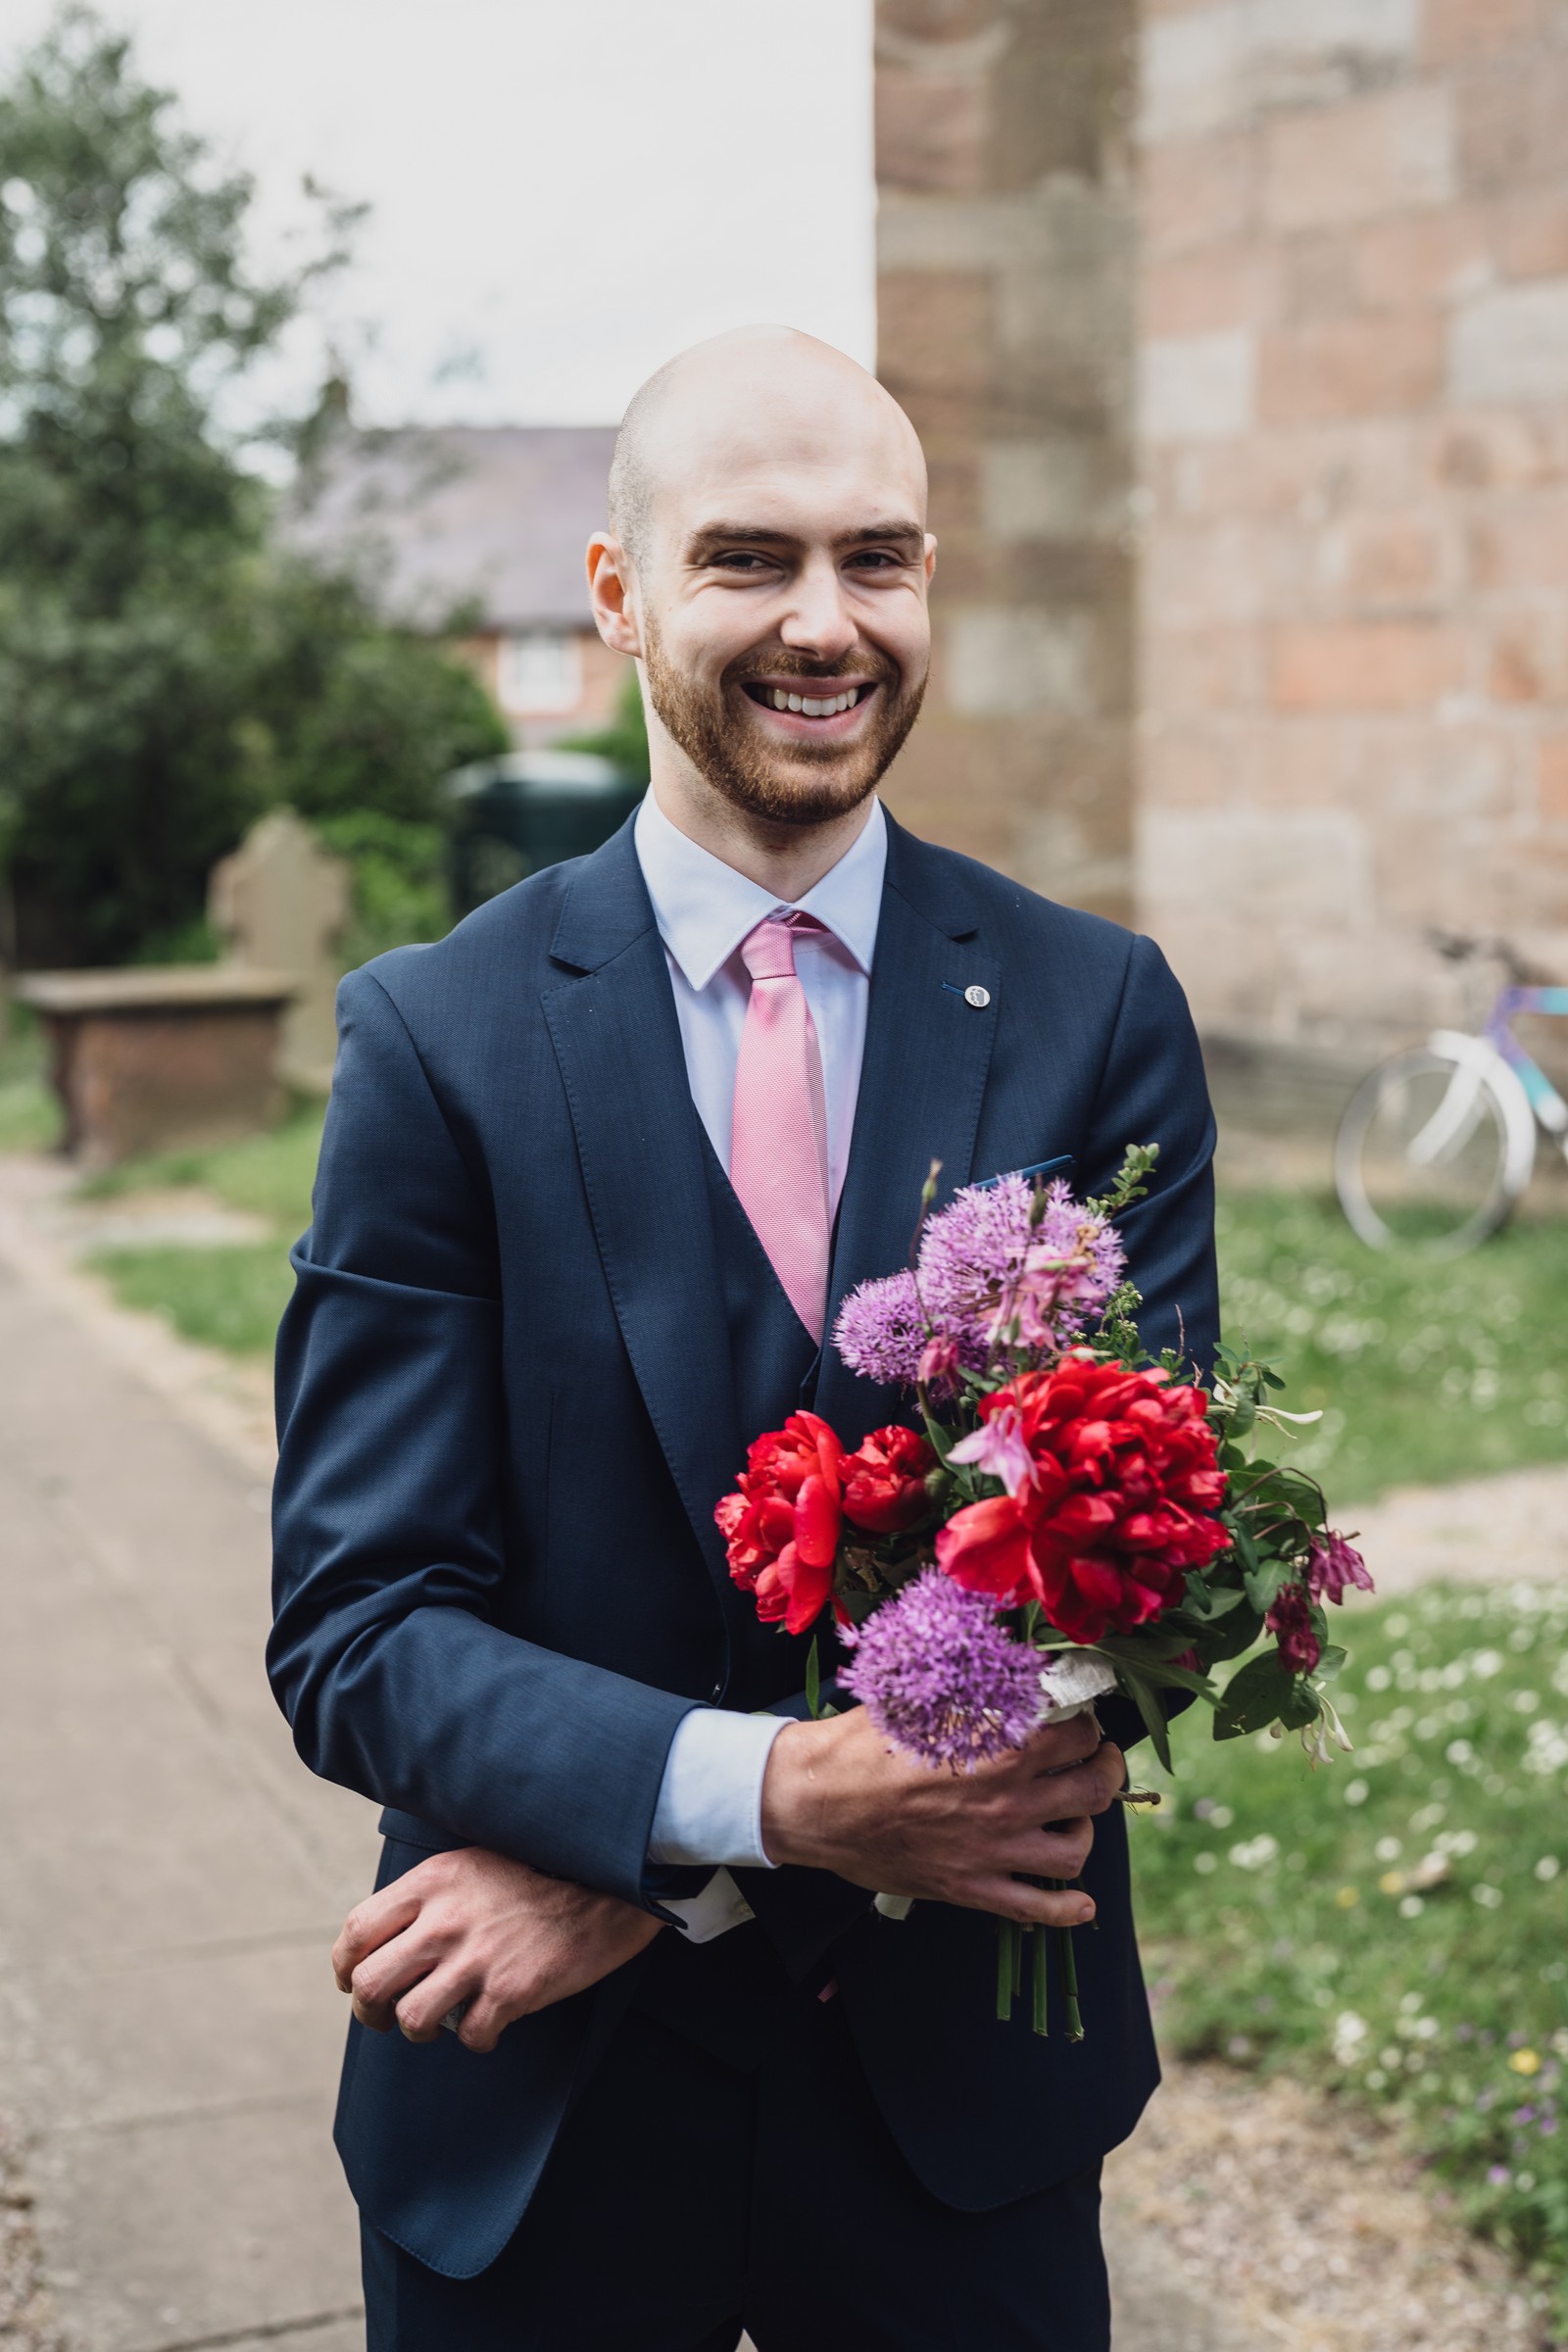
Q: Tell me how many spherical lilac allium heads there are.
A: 3